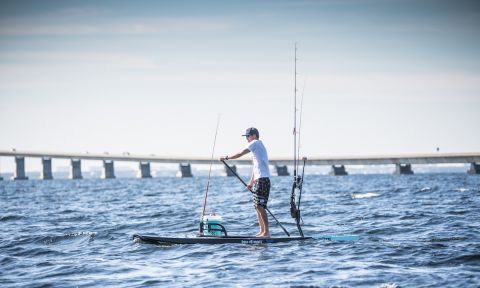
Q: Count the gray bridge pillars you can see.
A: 11